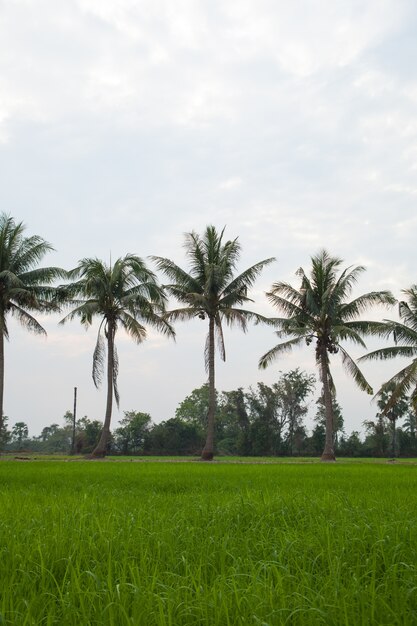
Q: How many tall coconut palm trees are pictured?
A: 5